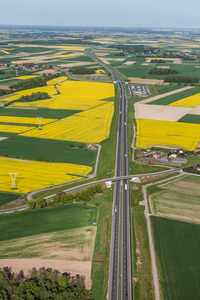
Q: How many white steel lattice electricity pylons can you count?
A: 4